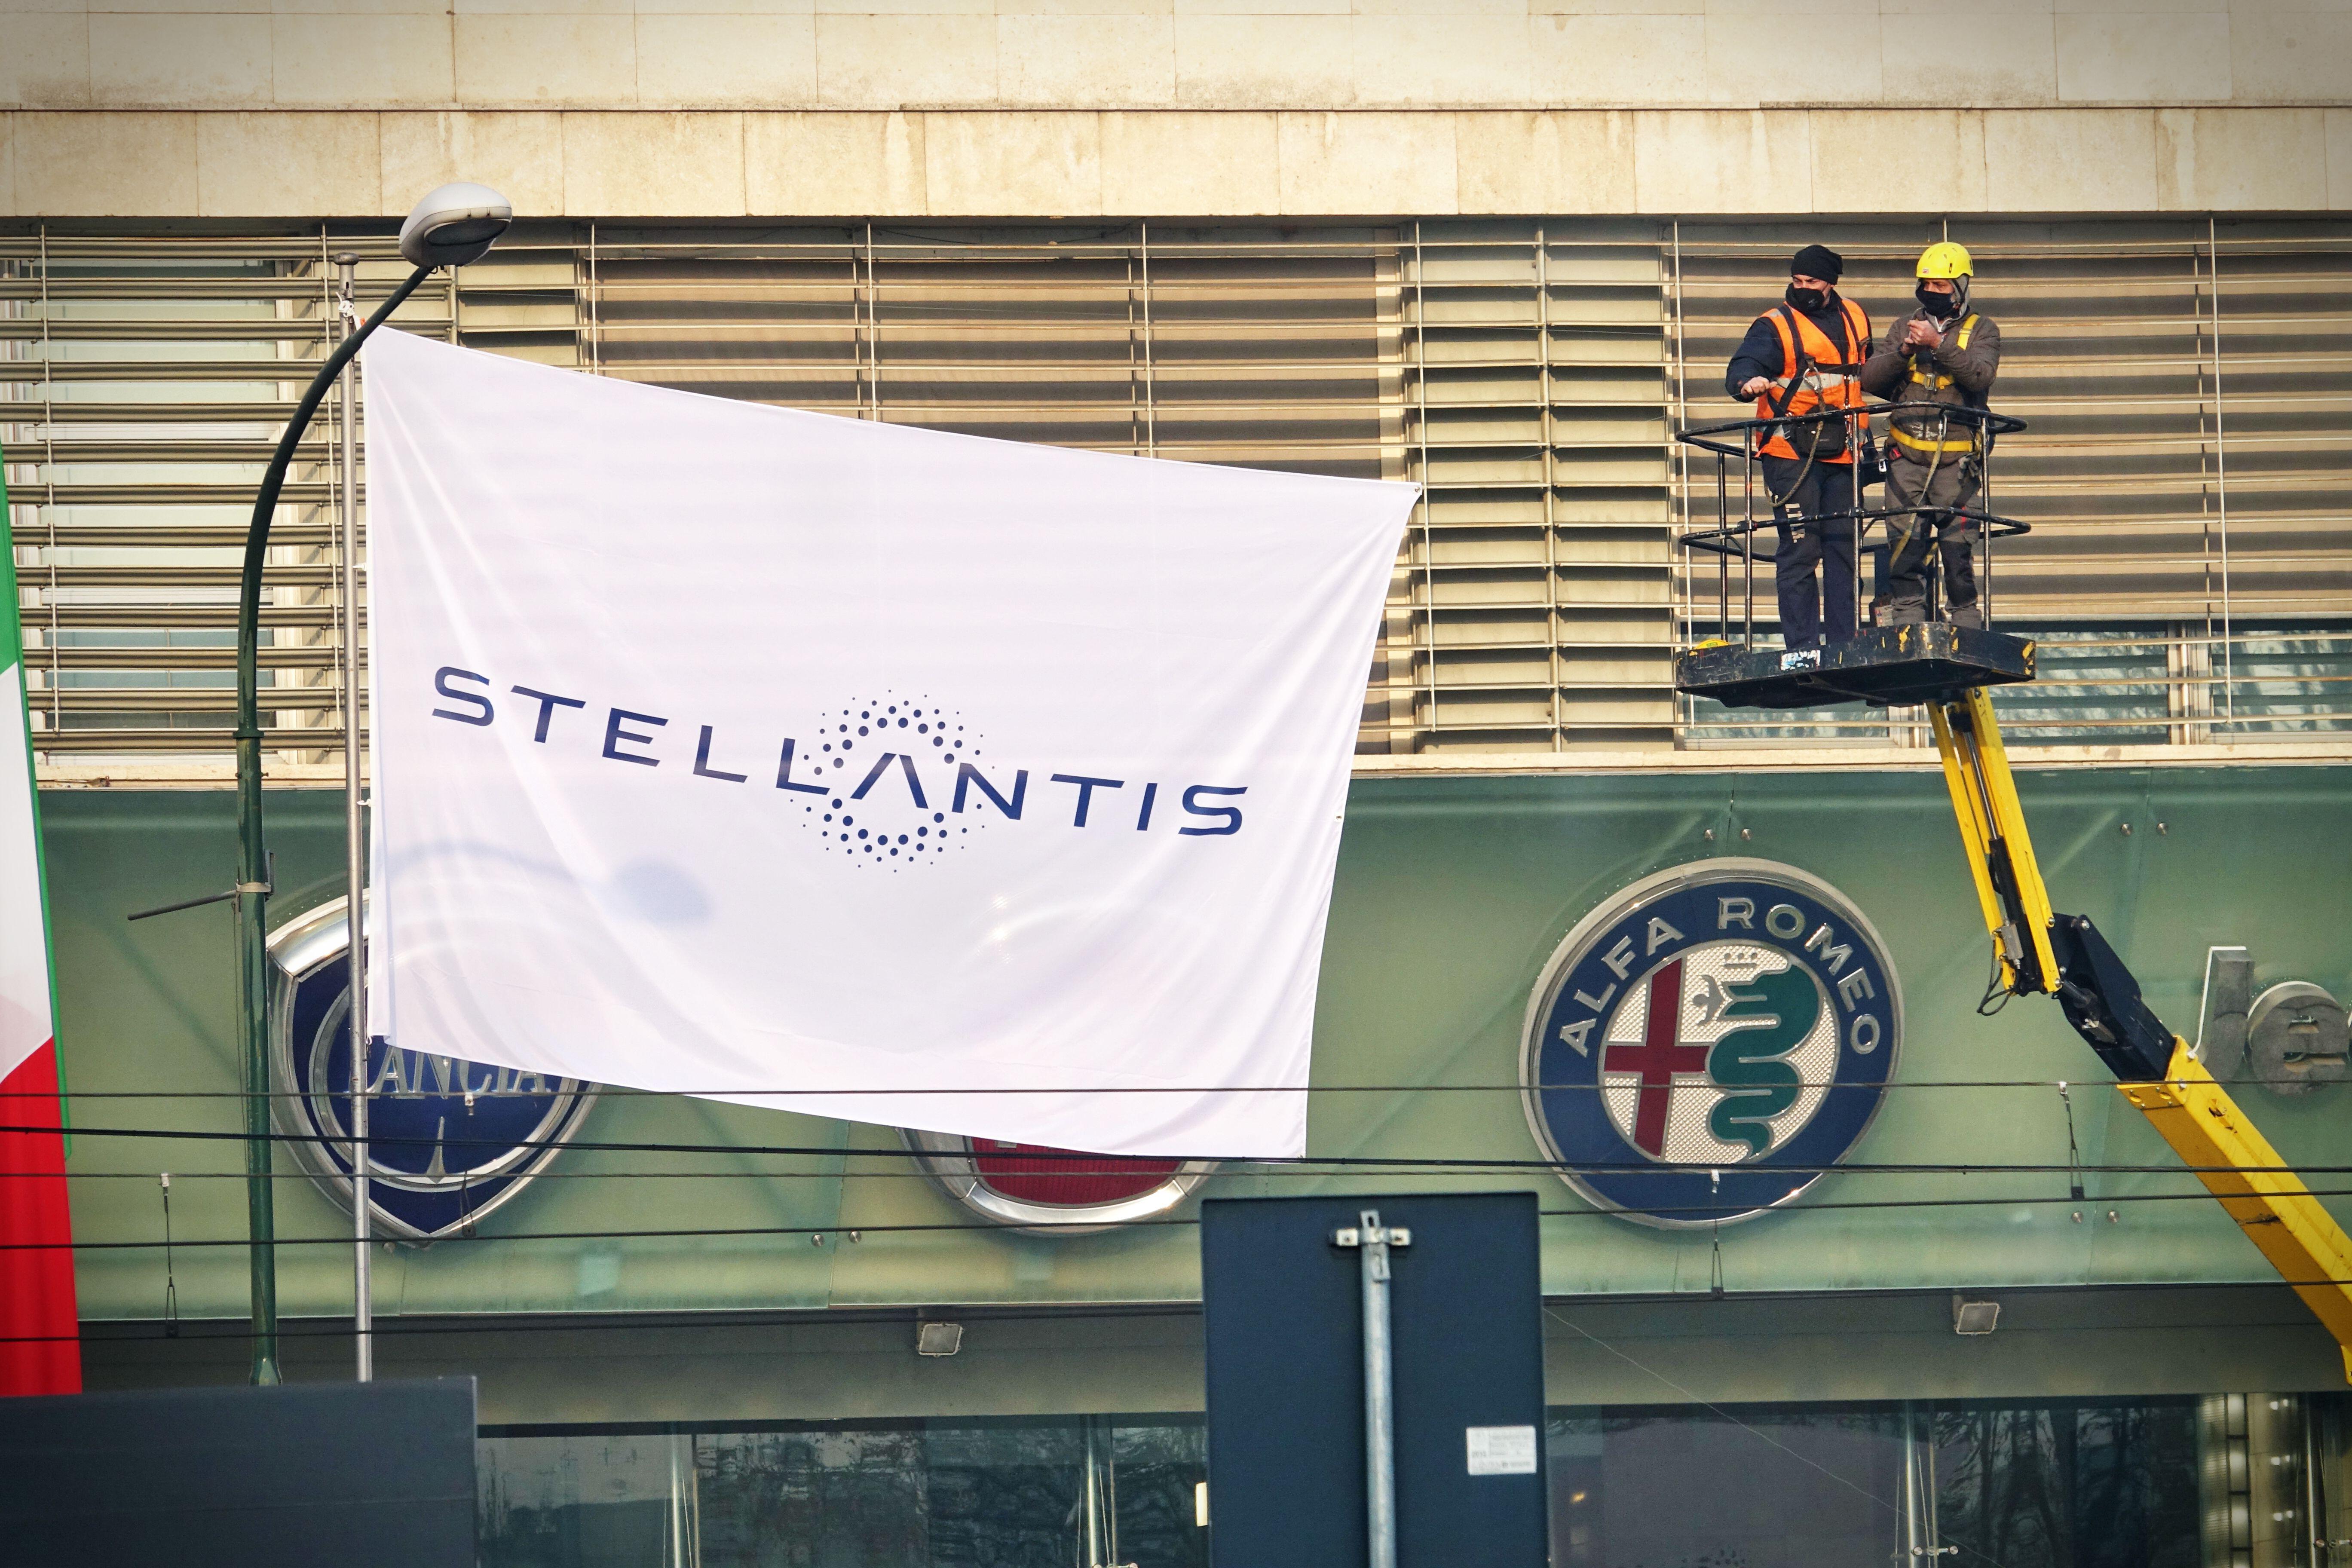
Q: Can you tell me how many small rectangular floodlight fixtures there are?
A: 2